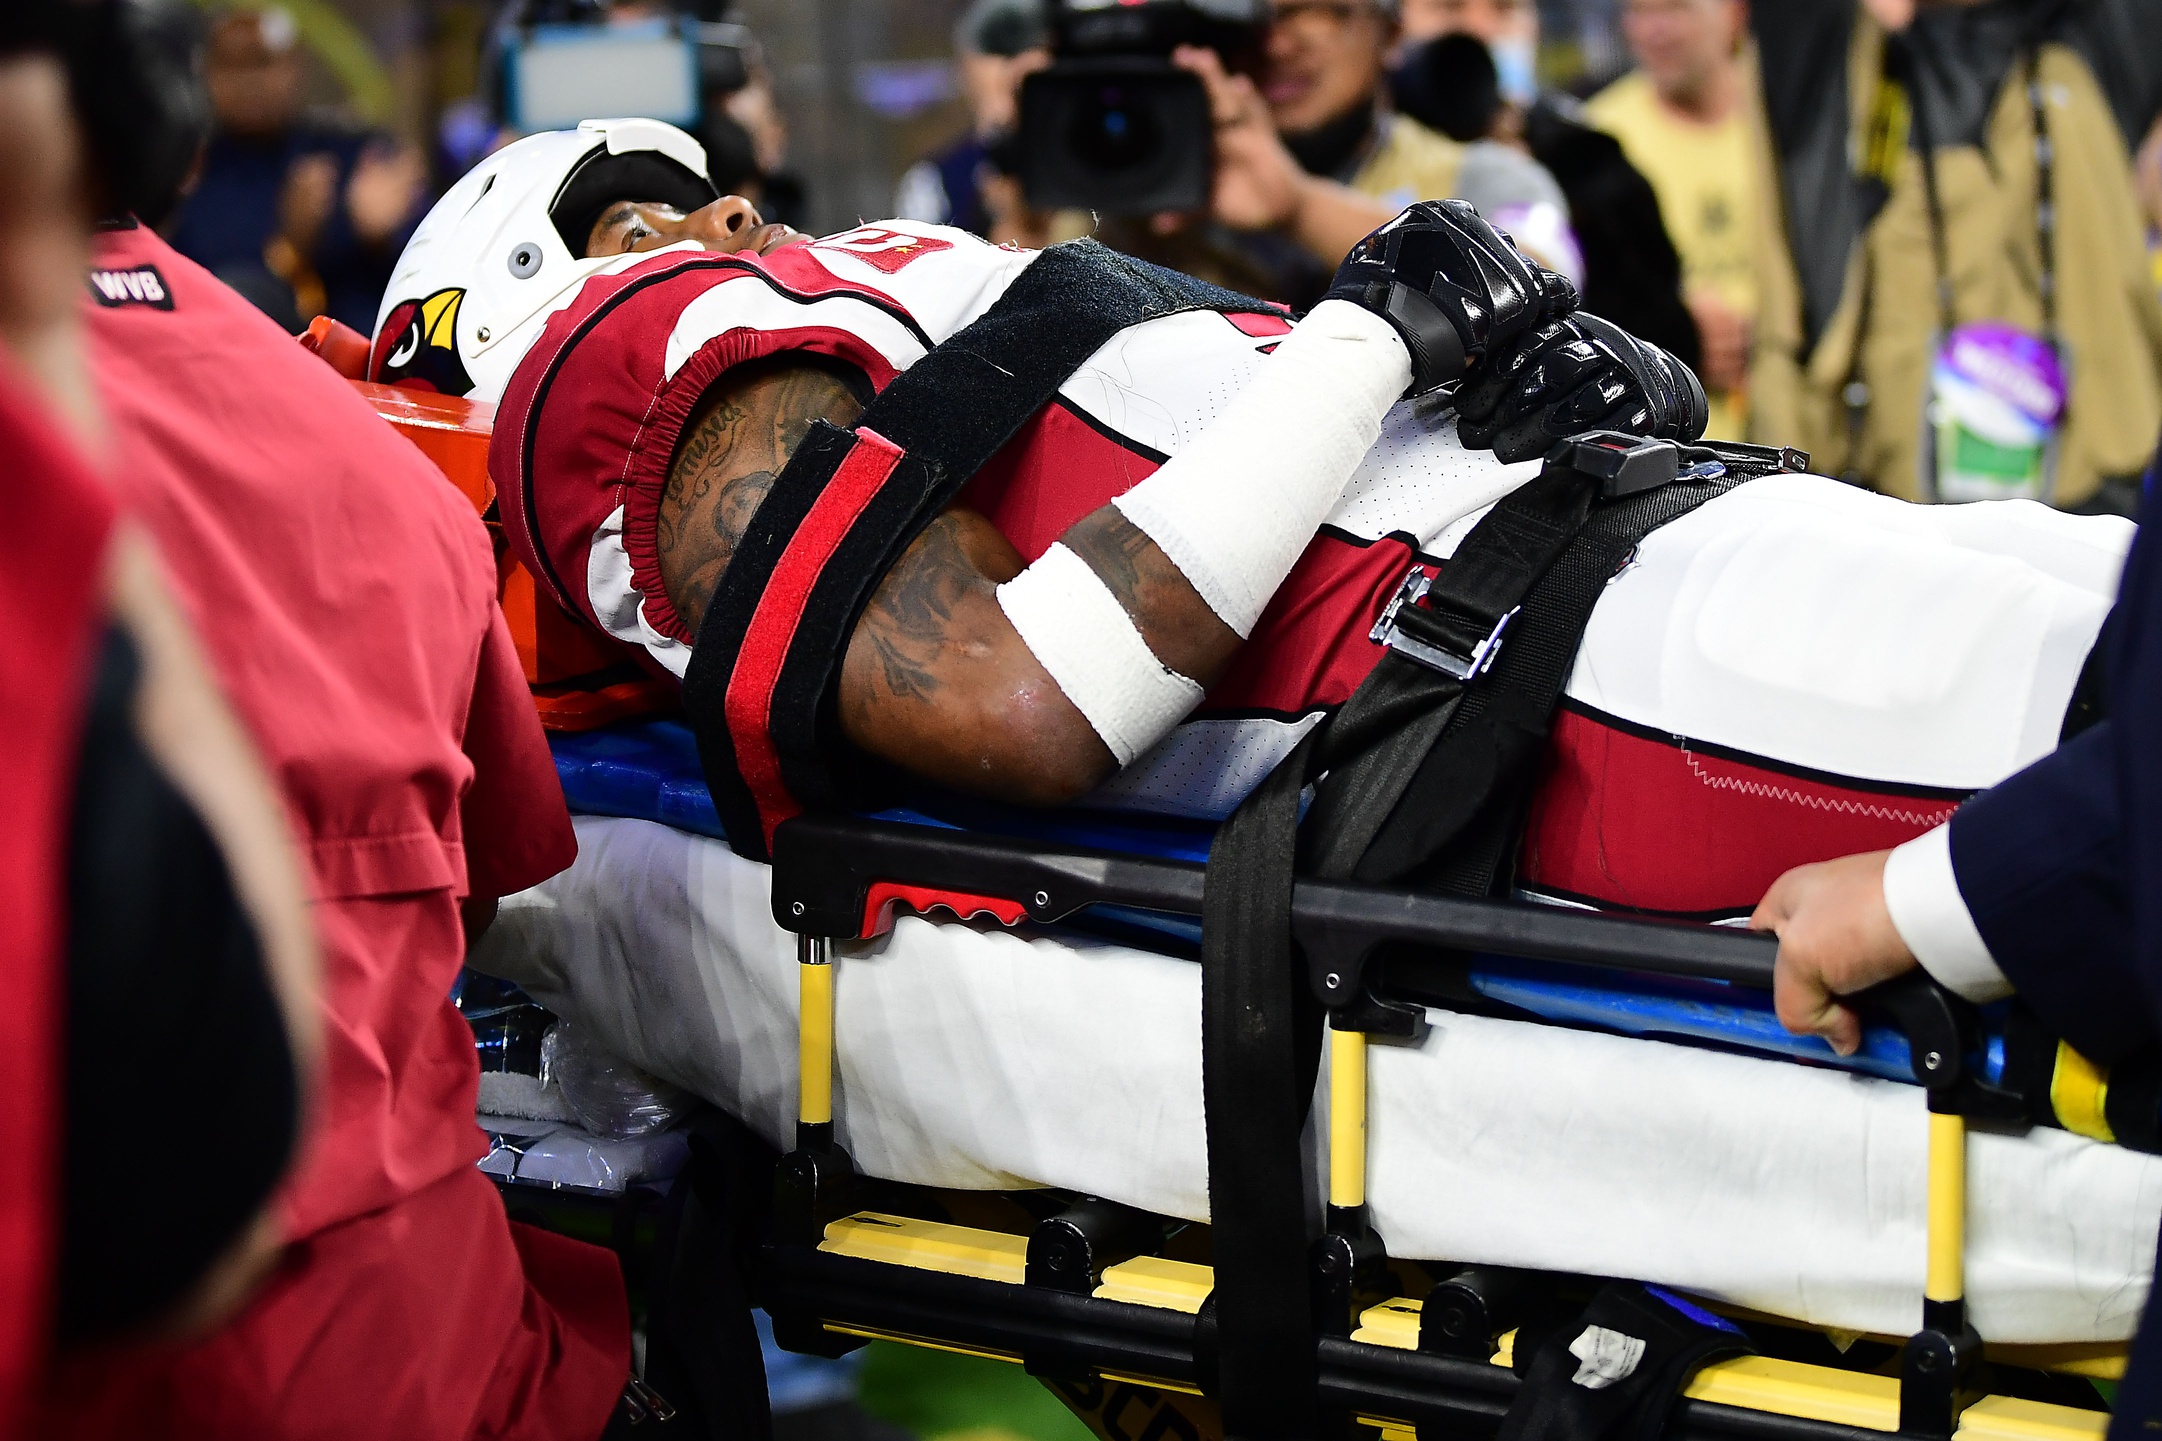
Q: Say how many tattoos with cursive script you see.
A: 1